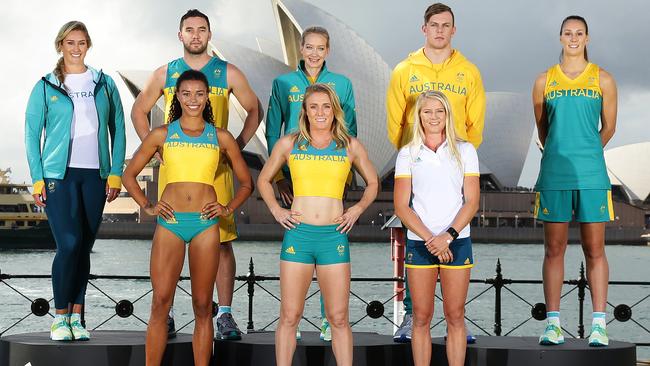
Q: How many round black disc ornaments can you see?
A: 6